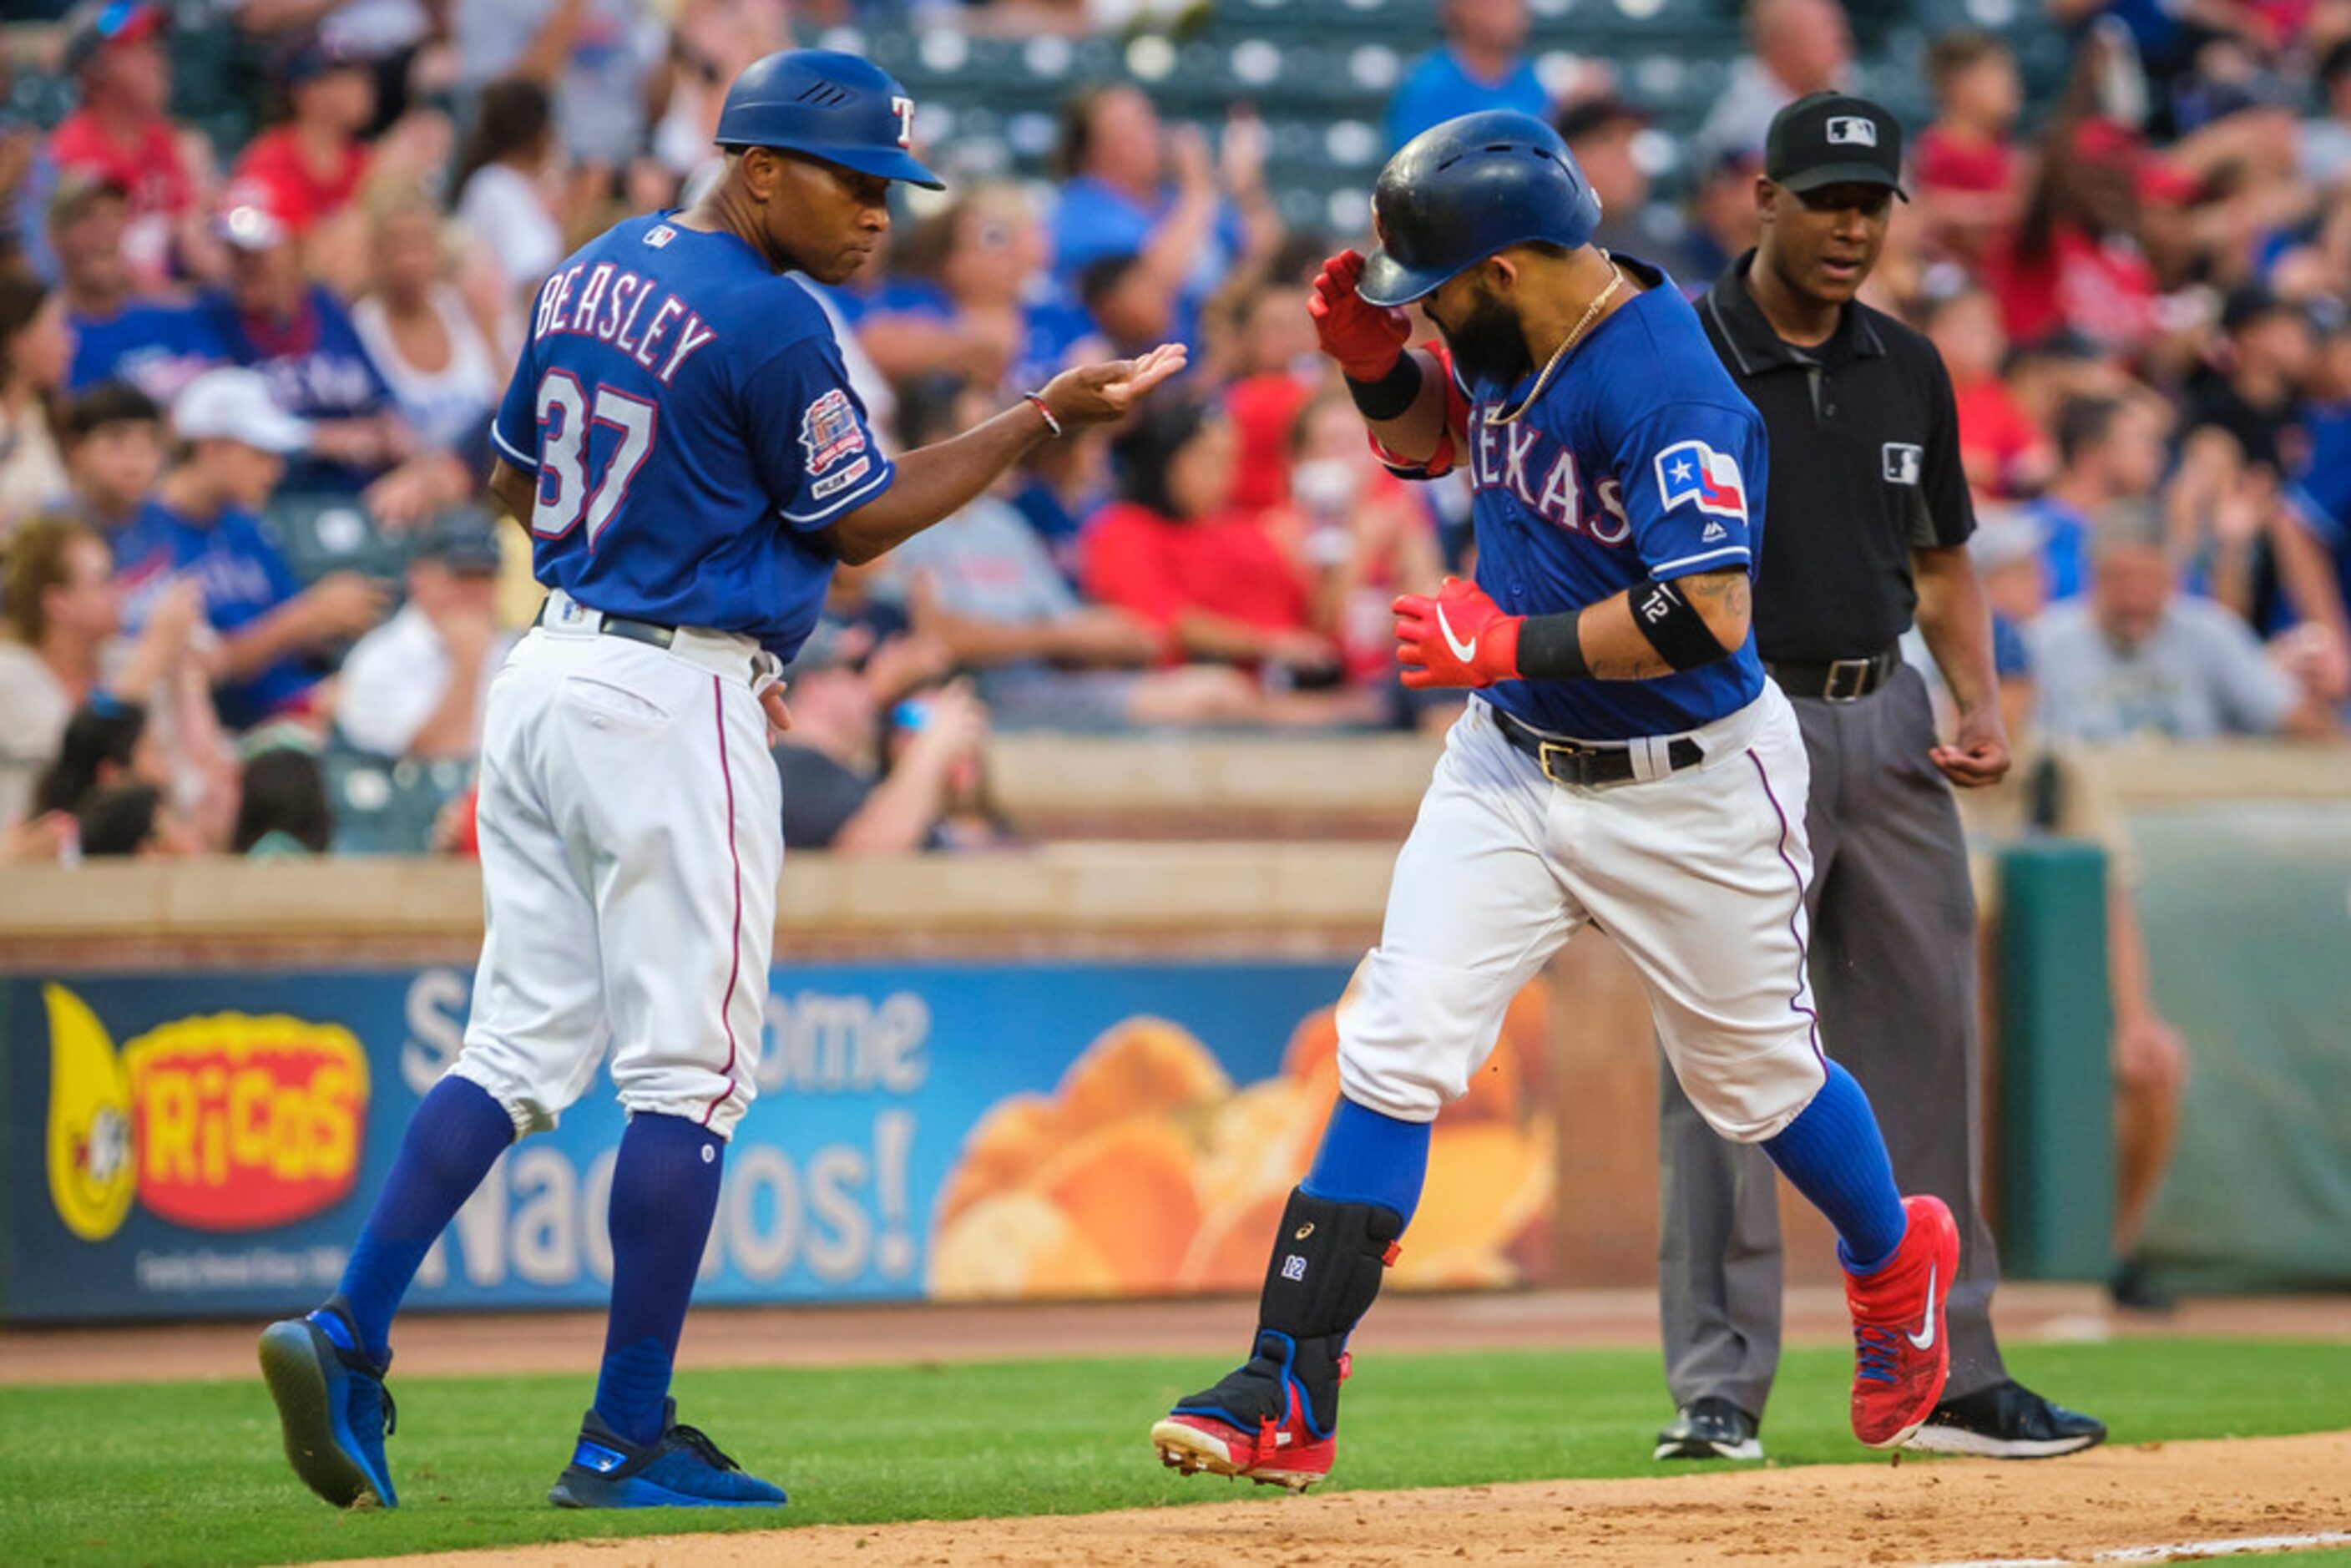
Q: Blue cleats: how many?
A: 2